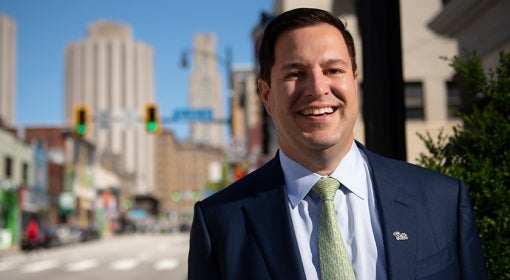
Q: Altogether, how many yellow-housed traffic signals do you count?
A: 2